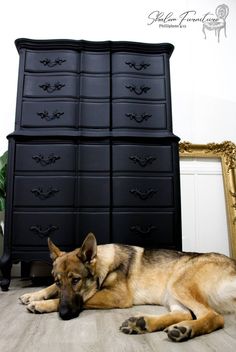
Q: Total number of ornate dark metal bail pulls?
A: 12